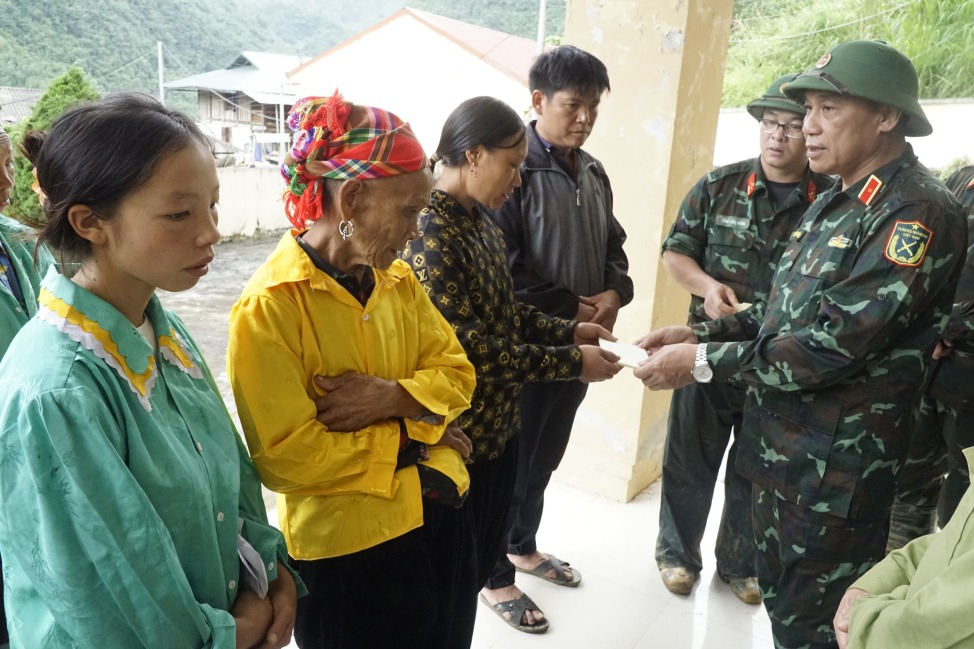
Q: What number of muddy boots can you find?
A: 2